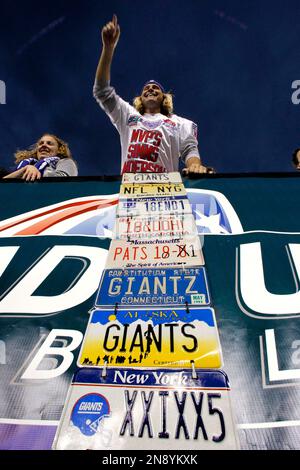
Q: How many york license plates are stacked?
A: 2